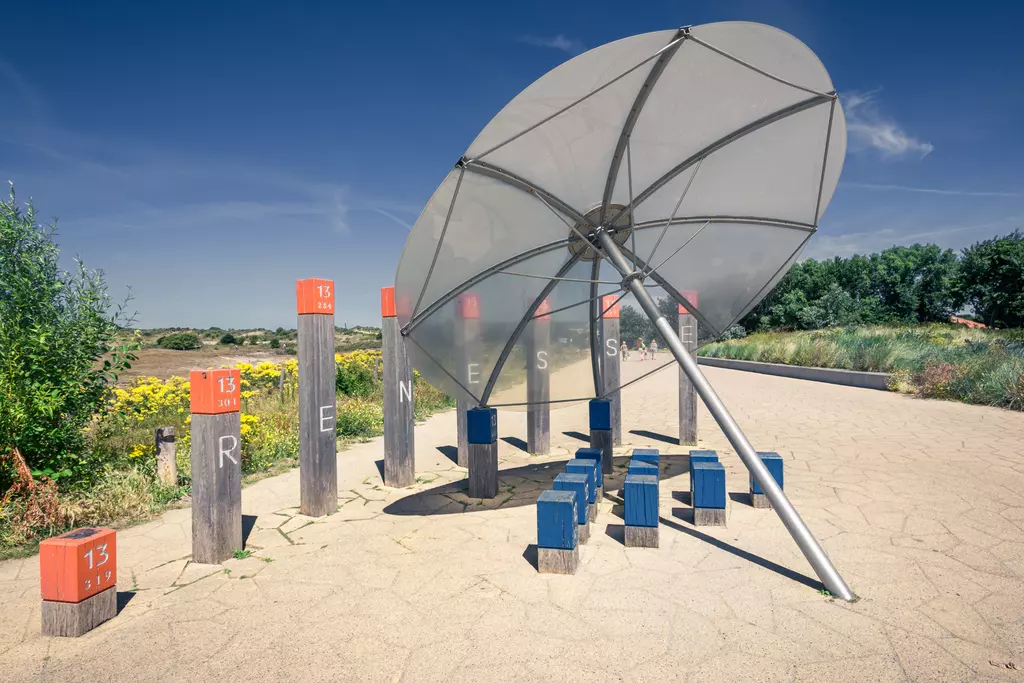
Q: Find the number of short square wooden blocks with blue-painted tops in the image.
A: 10